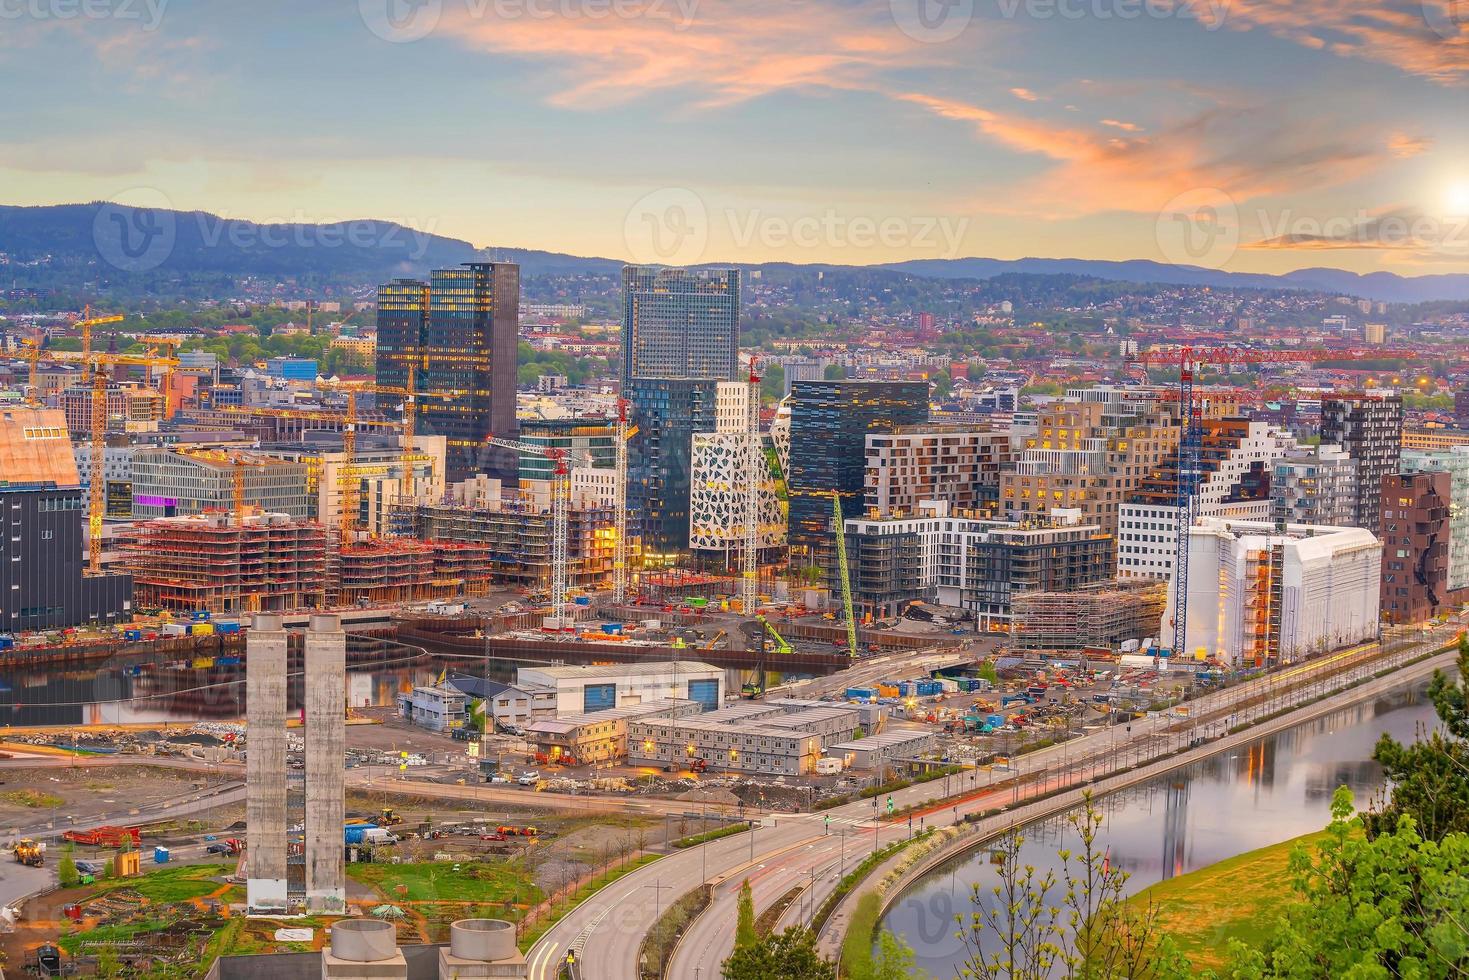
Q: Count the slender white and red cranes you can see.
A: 3